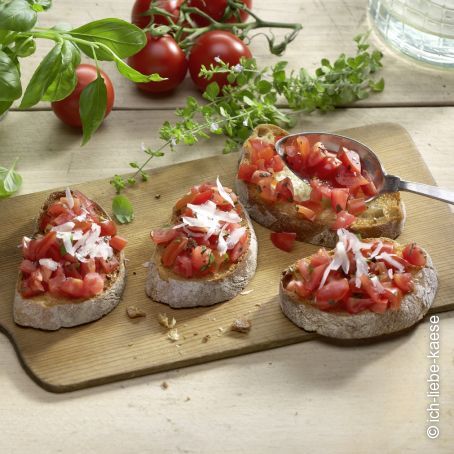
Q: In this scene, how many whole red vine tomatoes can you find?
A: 5